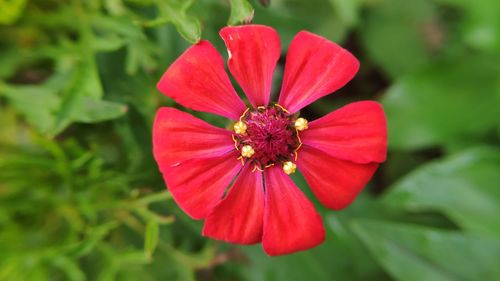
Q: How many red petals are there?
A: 9